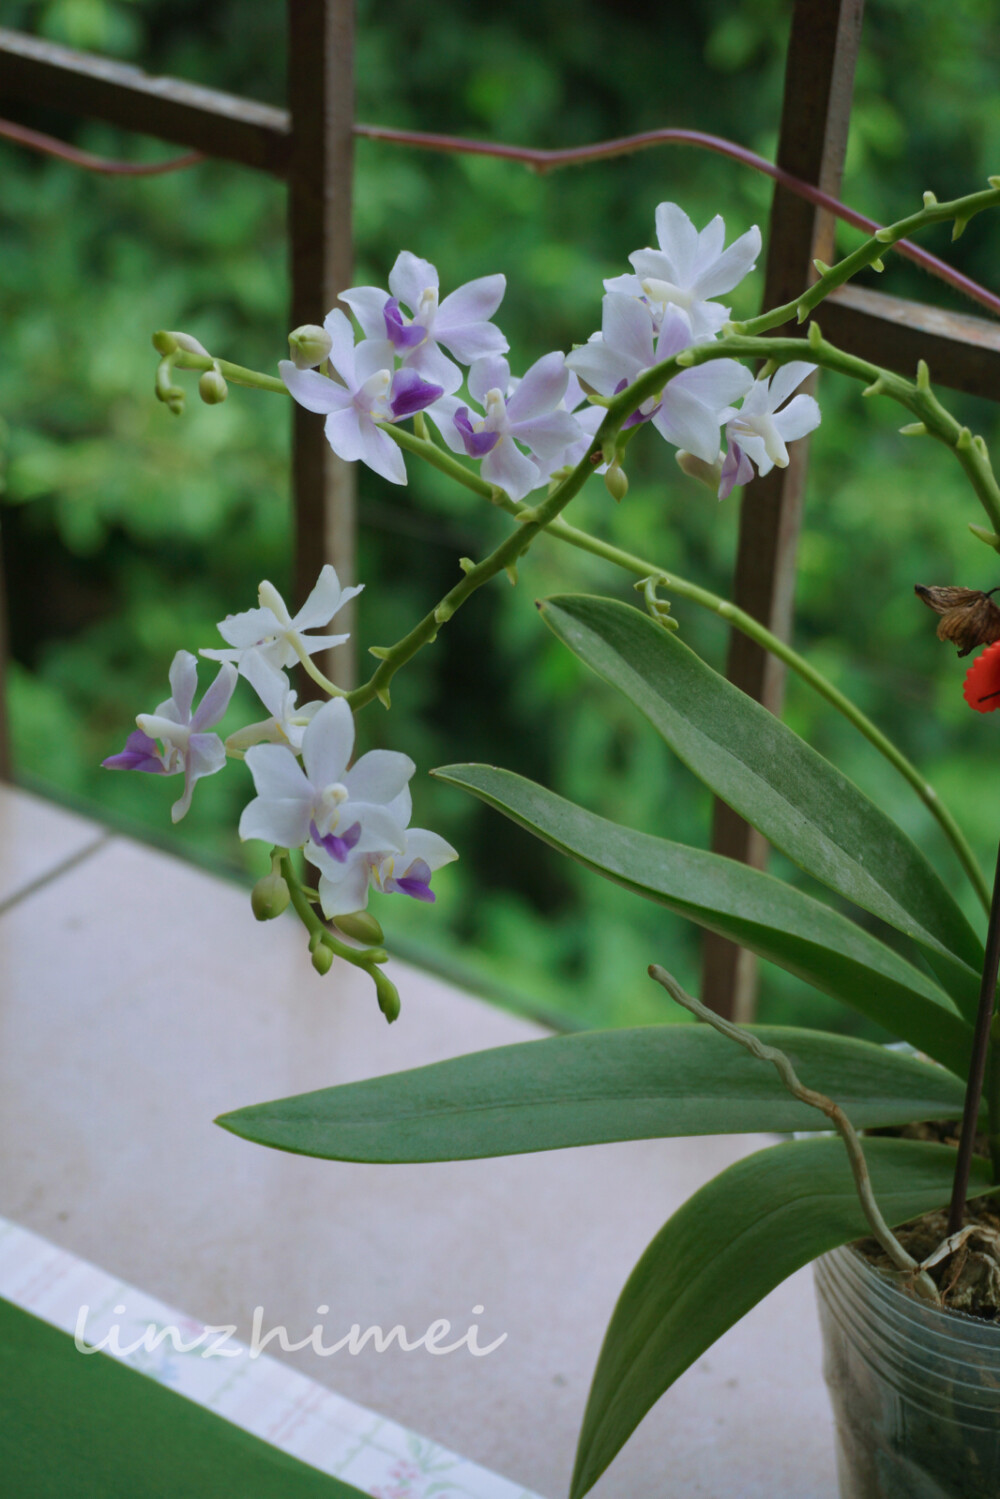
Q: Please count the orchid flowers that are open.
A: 12